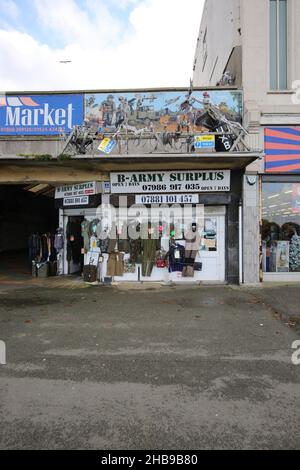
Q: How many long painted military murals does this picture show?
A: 1